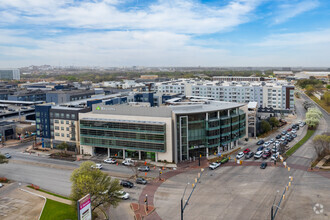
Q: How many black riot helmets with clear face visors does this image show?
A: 0